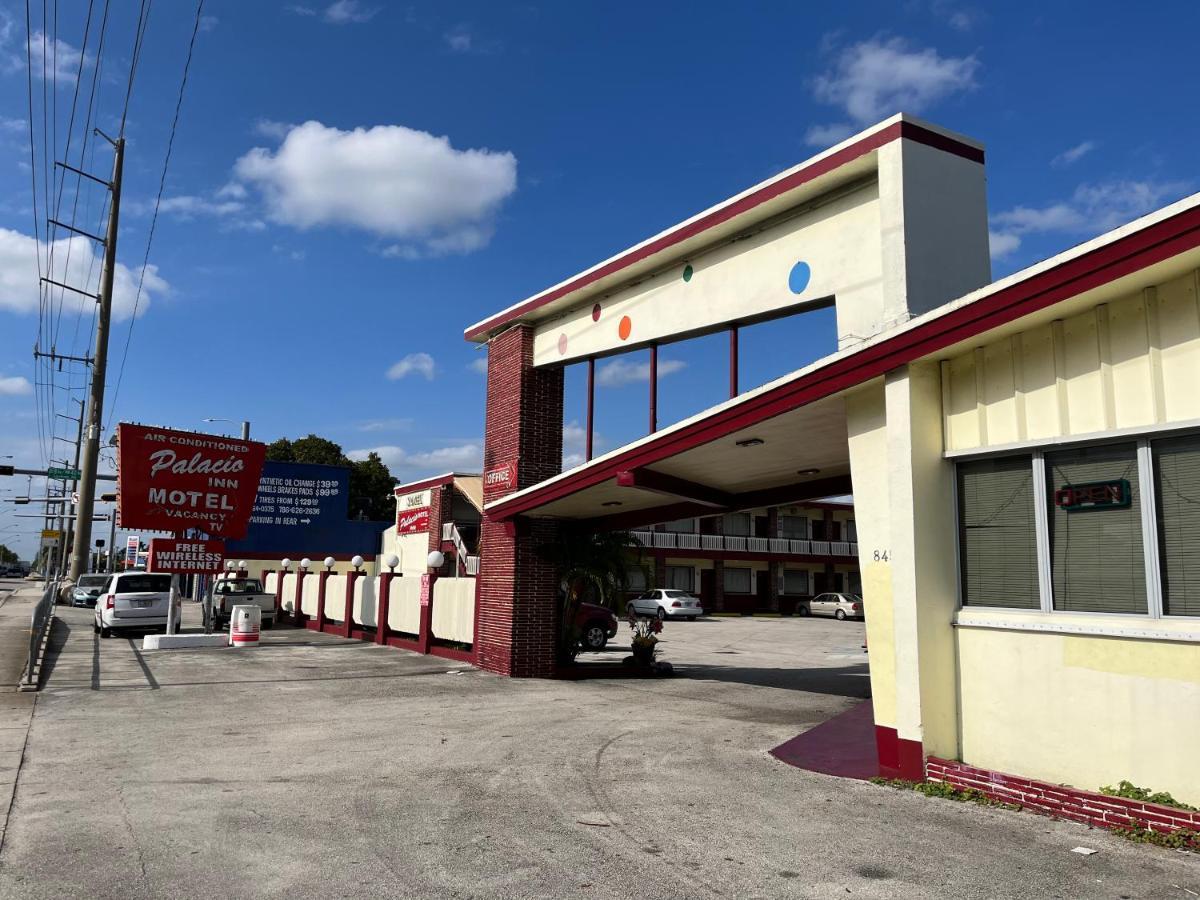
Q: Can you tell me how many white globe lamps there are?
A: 8